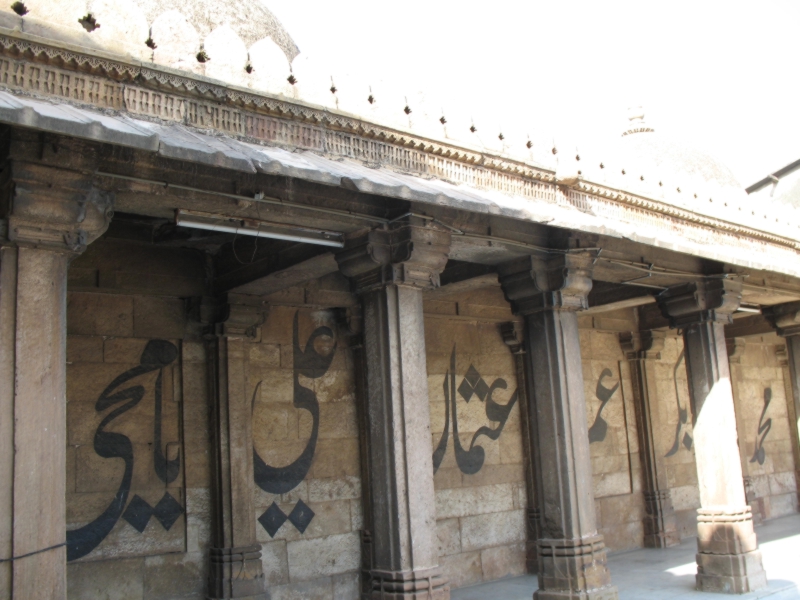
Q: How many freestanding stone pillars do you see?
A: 5